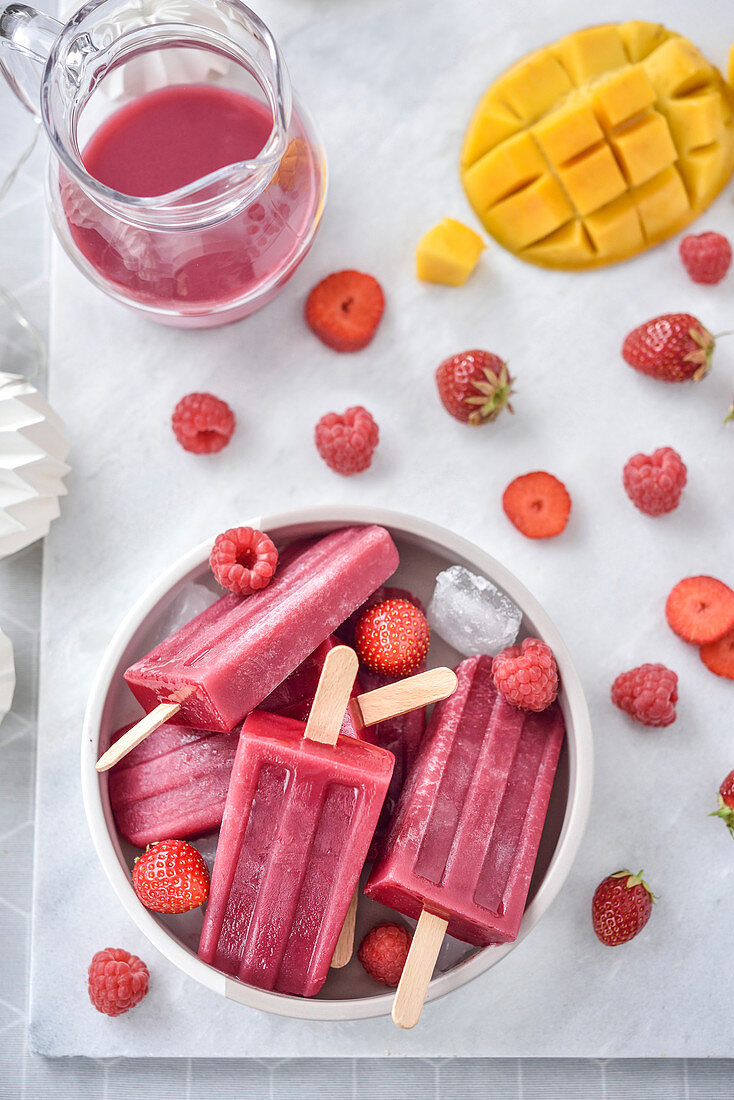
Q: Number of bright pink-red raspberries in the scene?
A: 9